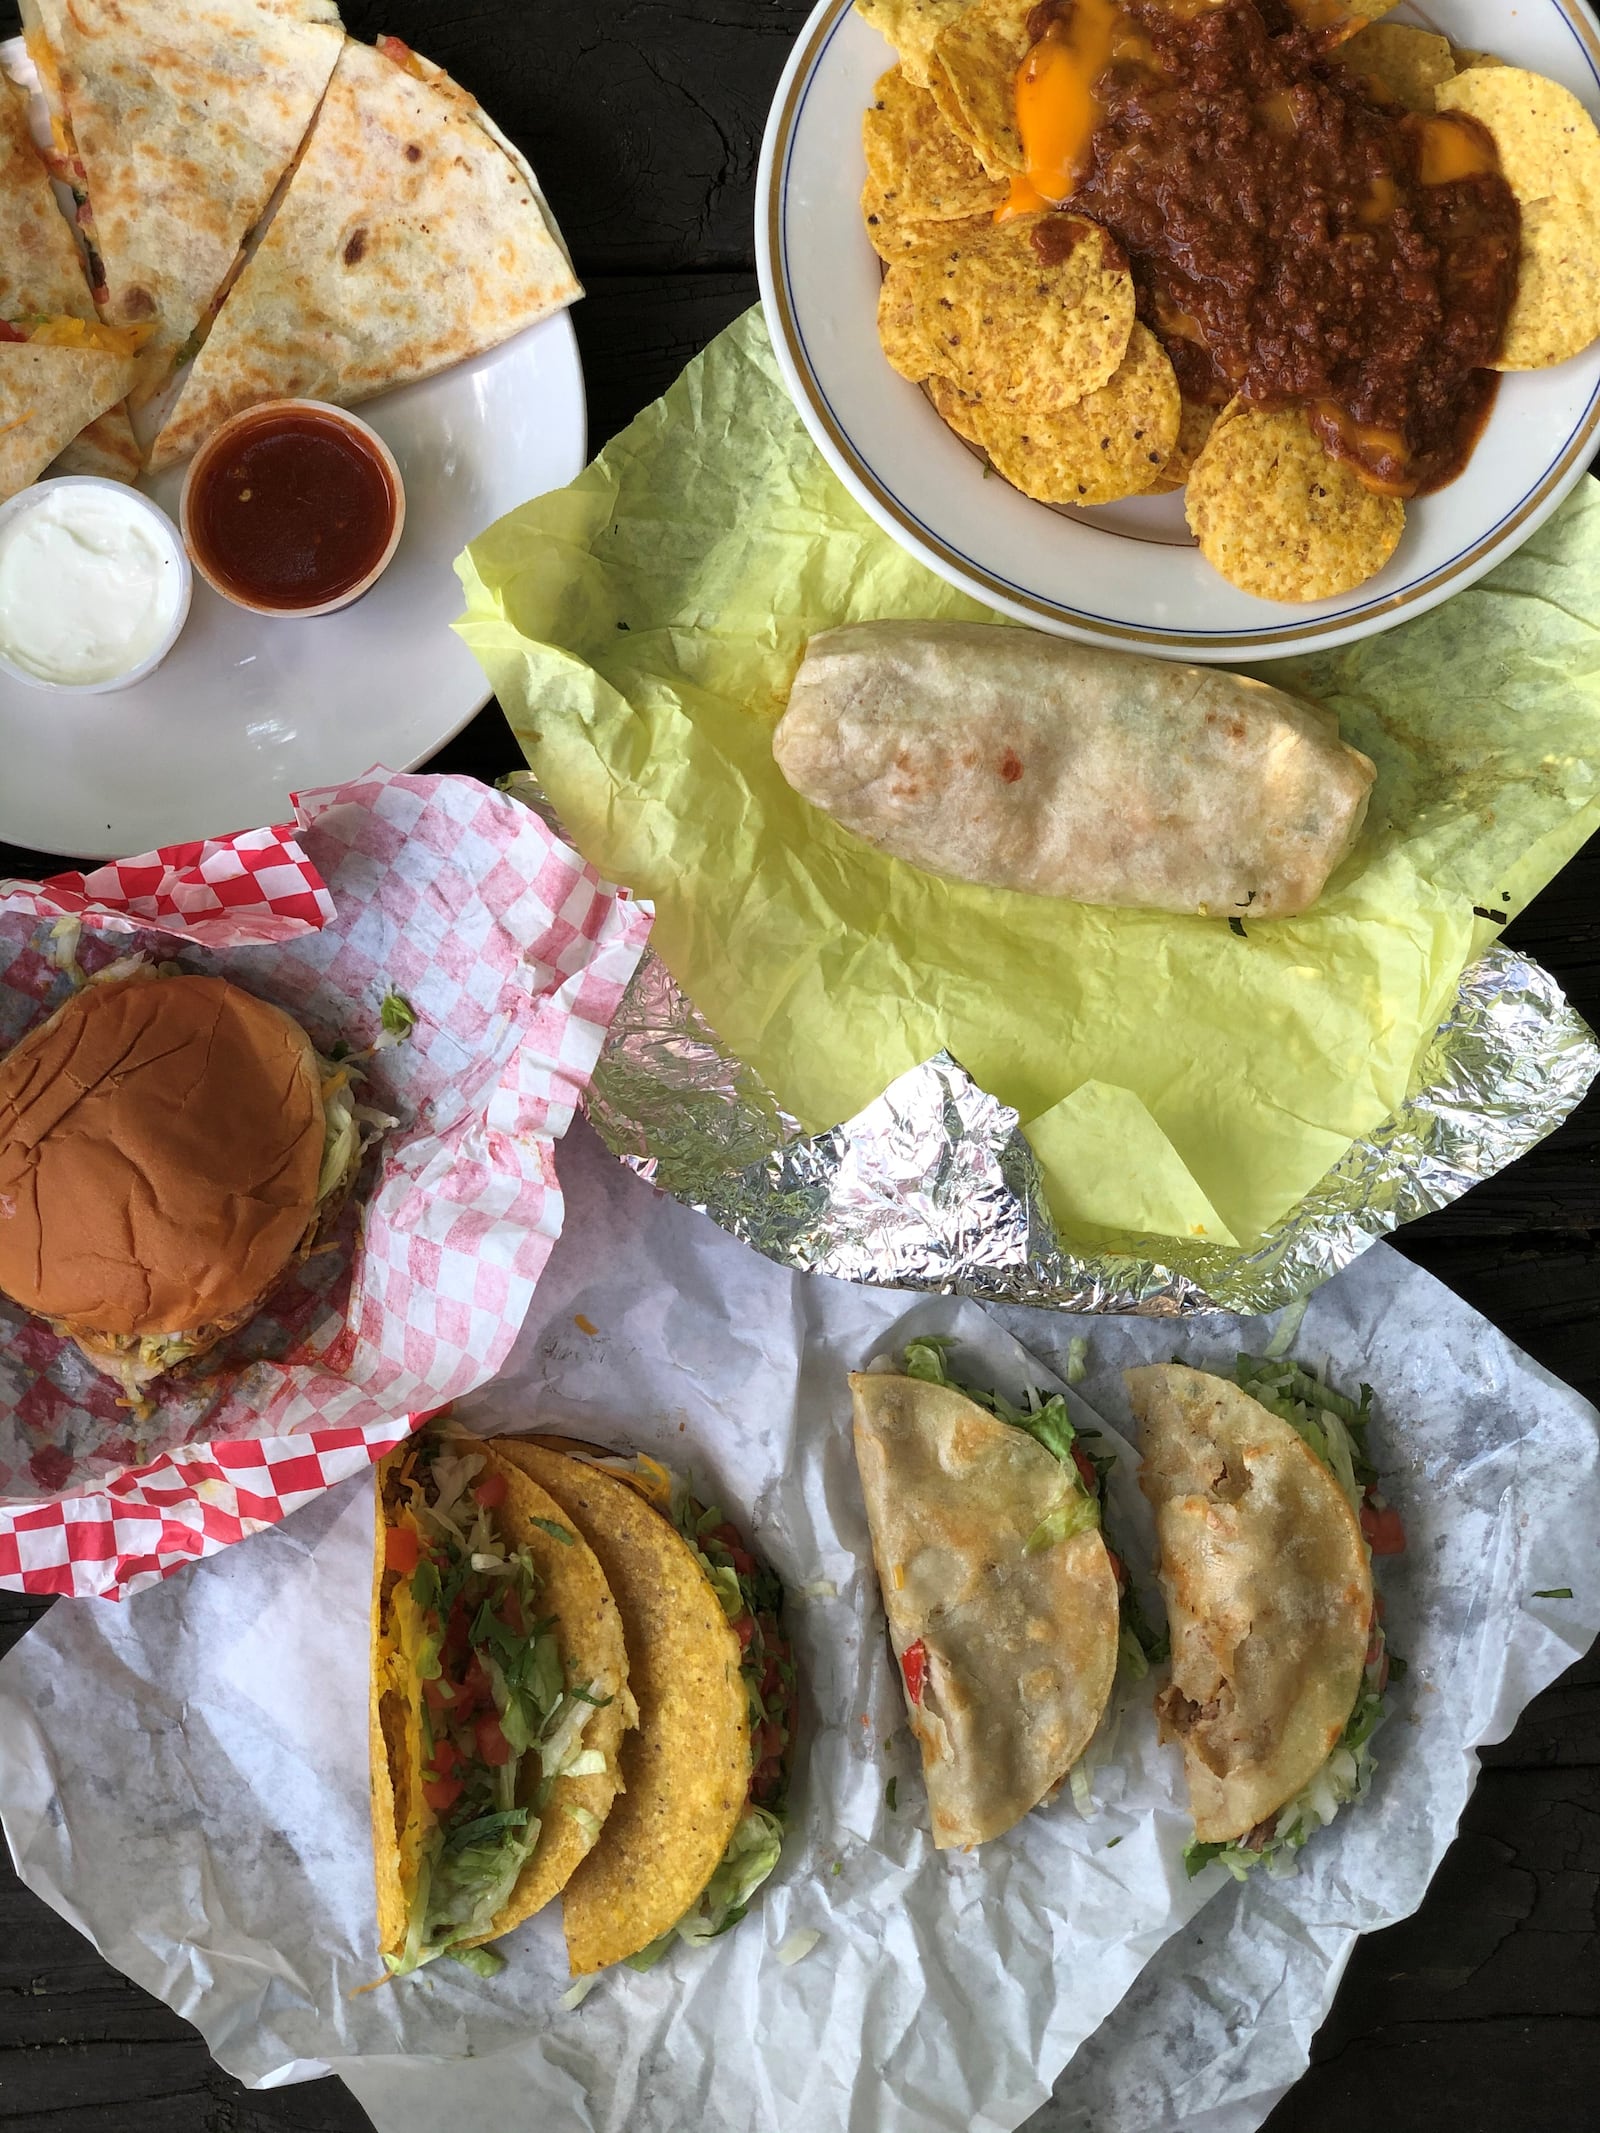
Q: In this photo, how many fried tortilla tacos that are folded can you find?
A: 2